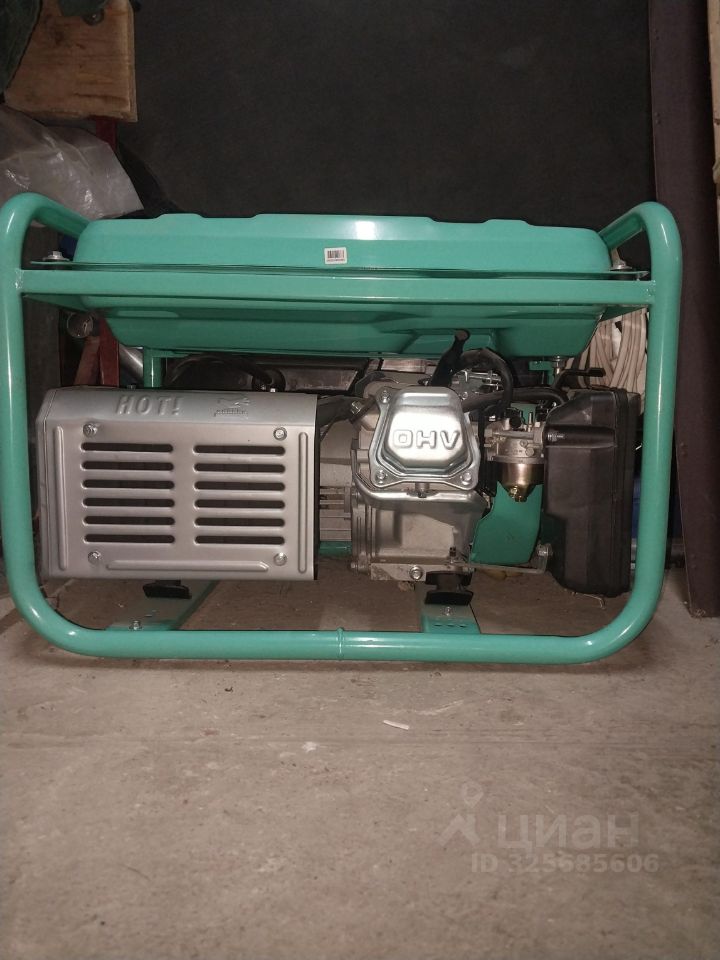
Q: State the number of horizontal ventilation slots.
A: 12